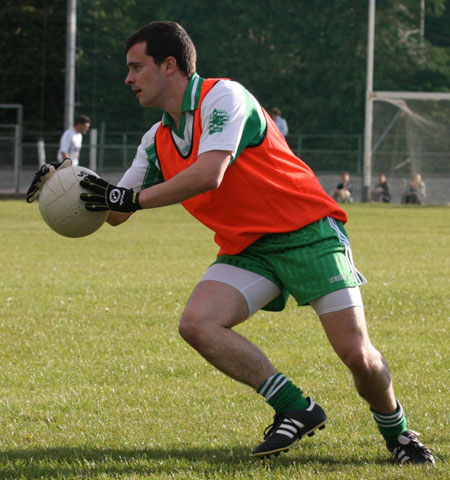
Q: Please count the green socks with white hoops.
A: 2